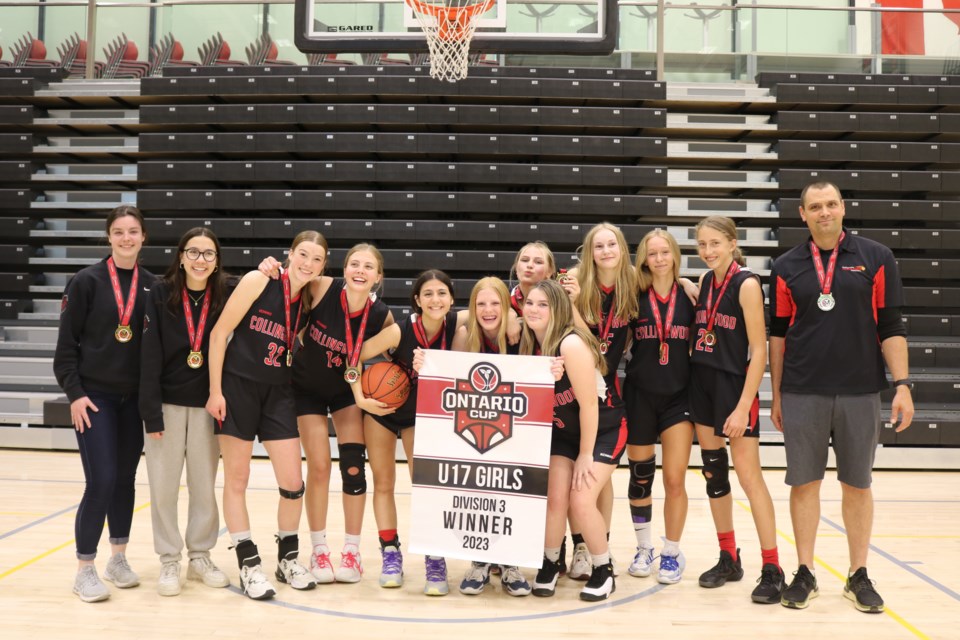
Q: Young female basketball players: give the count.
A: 9